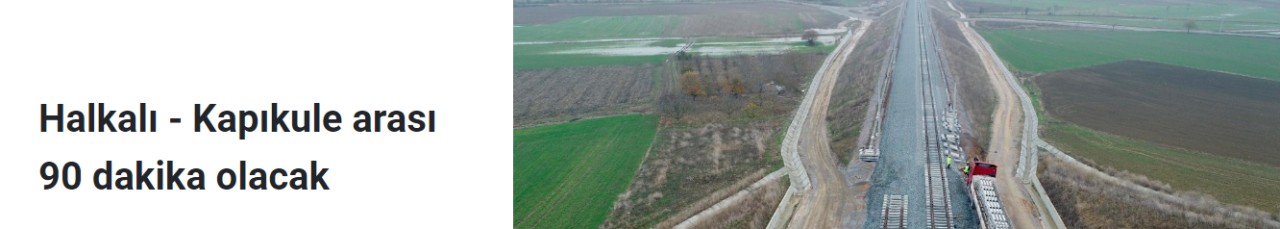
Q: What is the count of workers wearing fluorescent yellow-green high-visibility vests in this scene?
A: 2